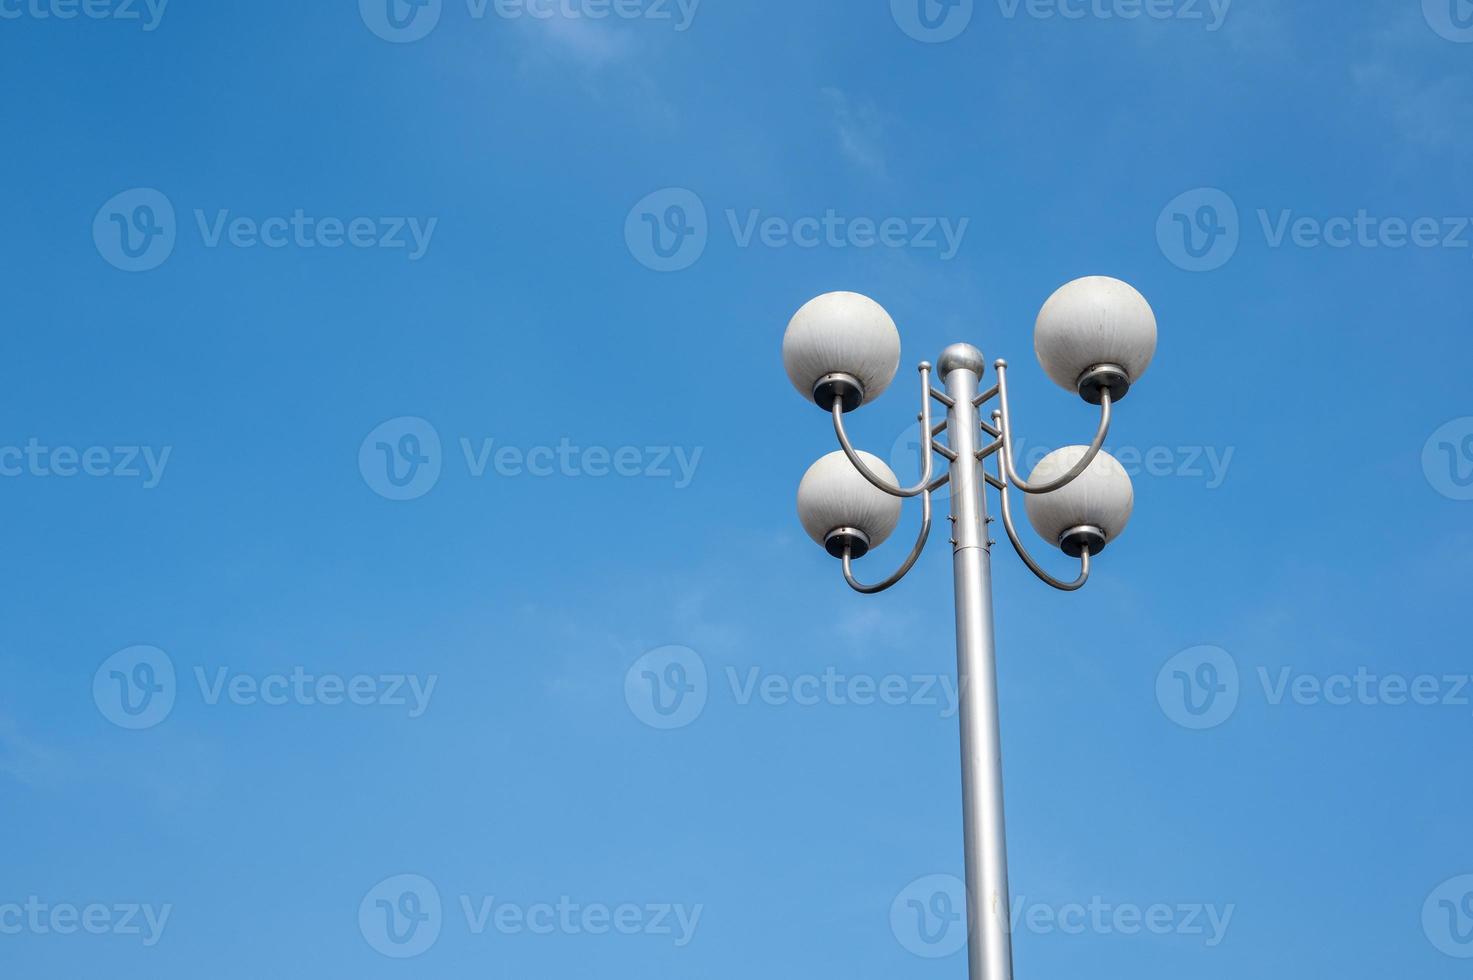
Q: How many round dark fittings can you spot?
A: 4